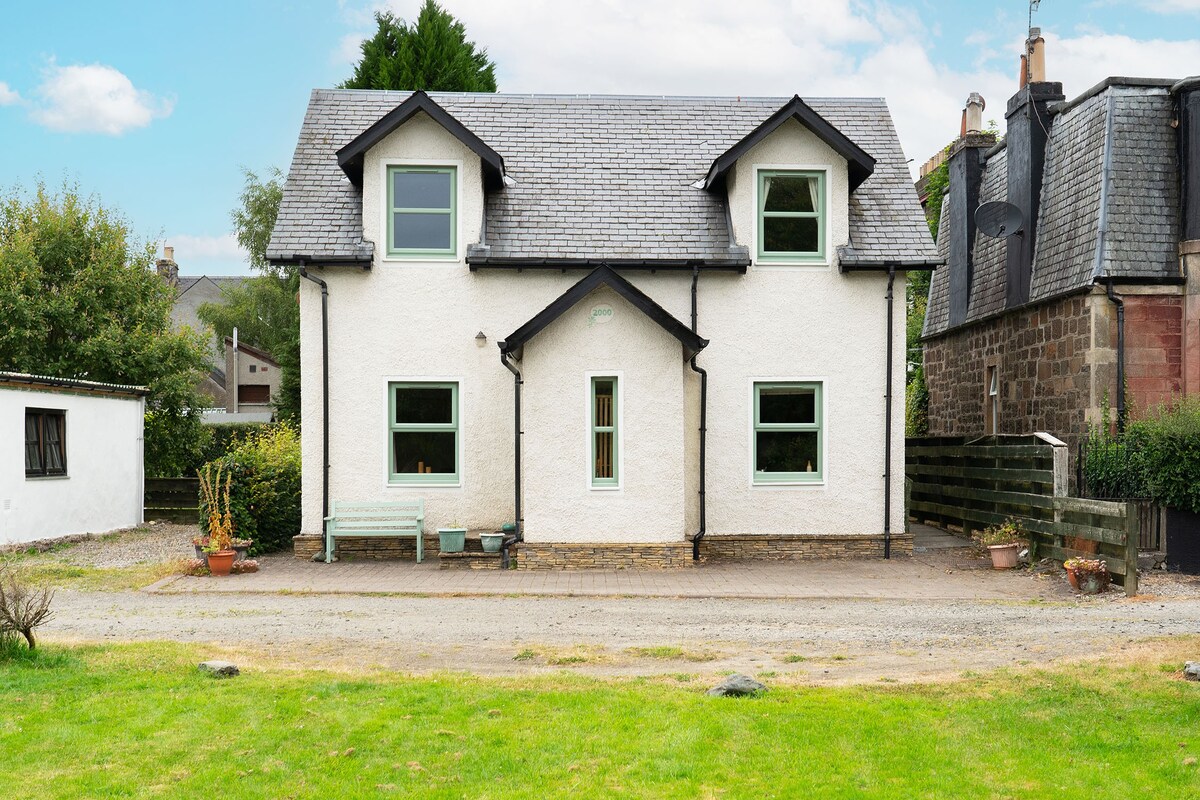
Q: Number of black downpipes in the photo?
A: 5